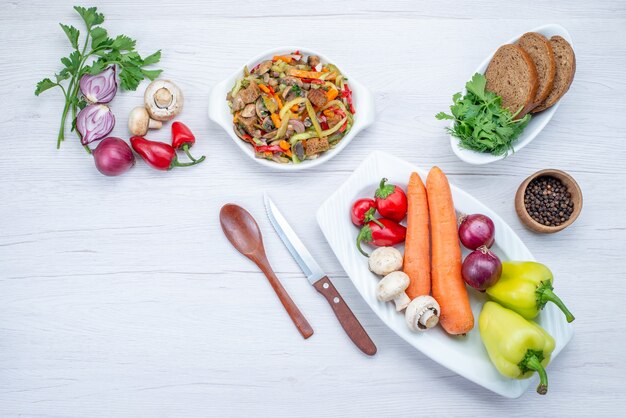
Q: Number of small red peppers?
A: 5